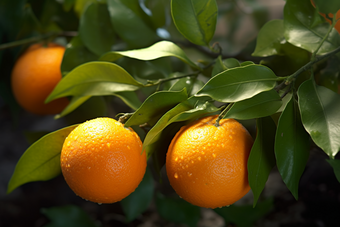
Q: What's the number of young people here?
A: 0